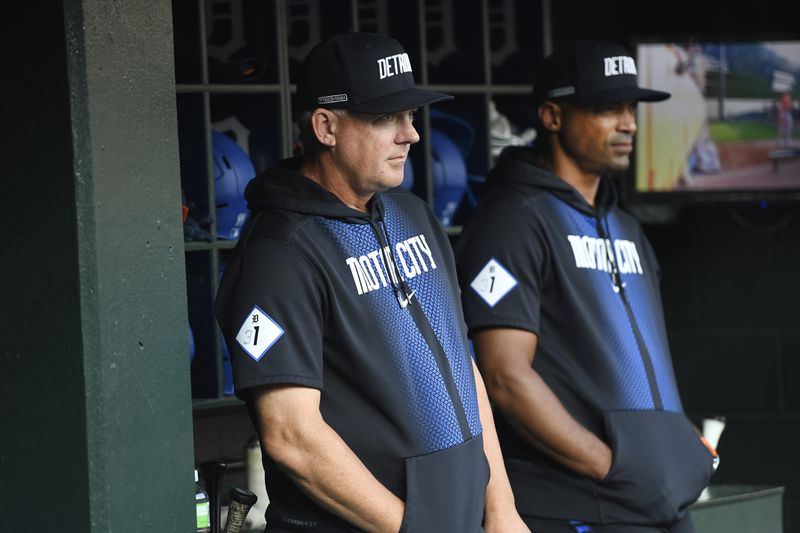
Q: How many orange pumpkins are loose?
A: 0